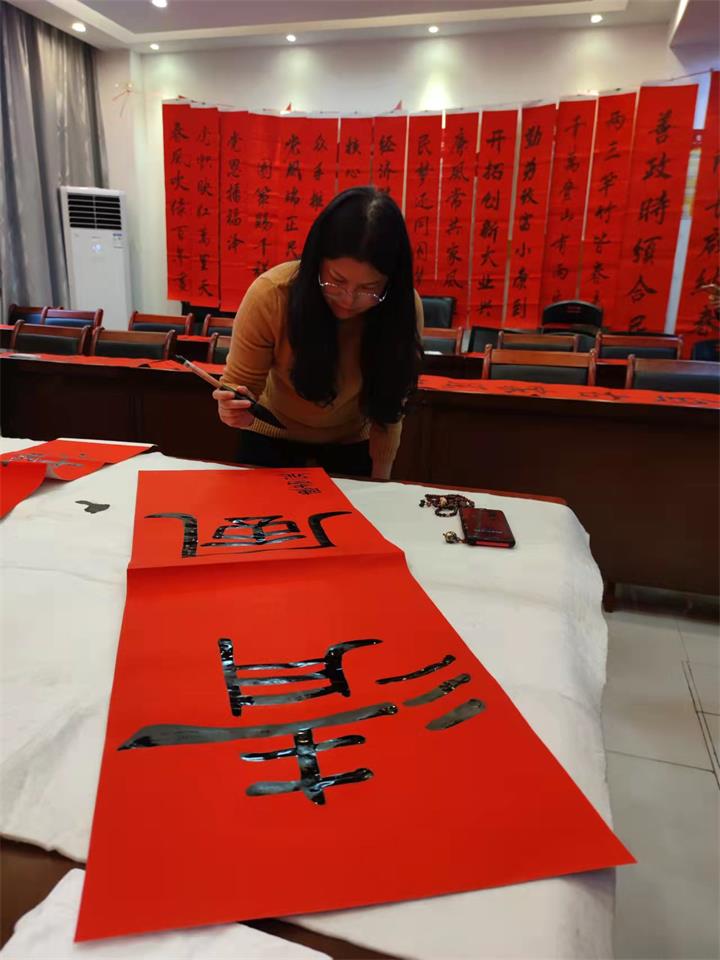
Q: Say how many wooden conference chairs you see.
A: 12